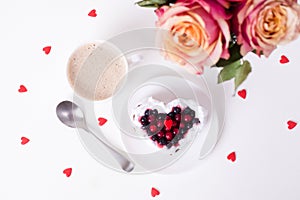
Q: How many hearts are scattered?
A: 11